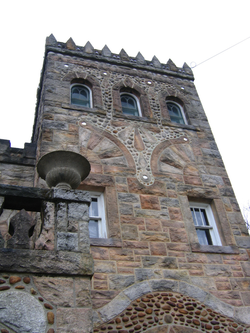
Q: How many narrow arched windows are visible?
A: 3